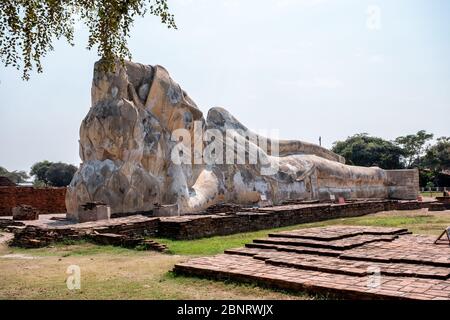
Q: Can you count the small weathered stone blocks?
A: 3